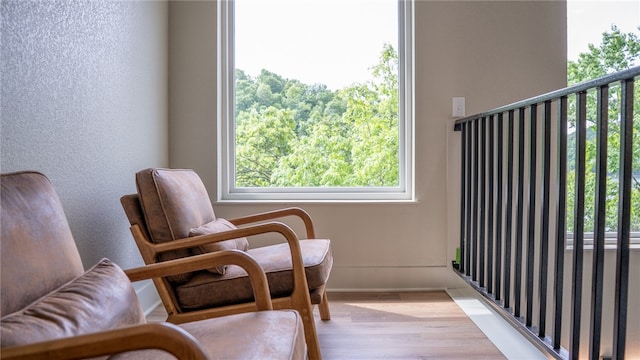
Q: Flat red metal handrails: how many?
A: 0